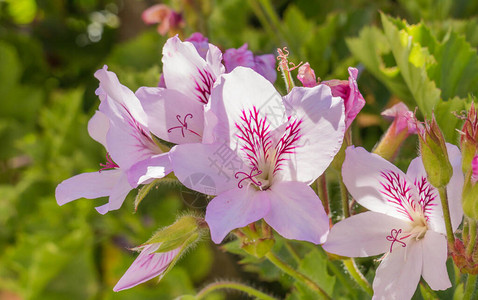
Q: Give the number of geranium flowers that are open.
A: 4